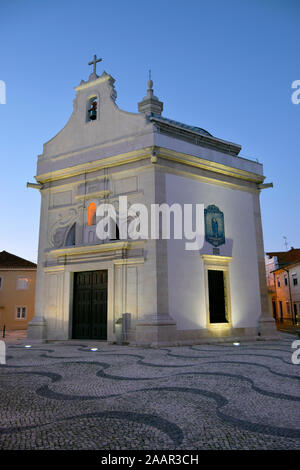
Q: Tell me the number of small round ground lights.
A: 3